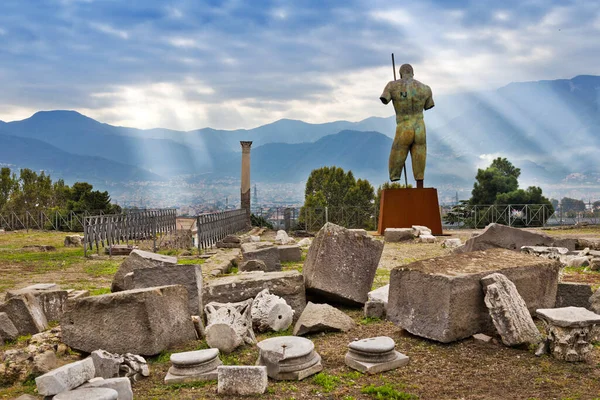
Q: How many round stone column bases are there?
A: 3